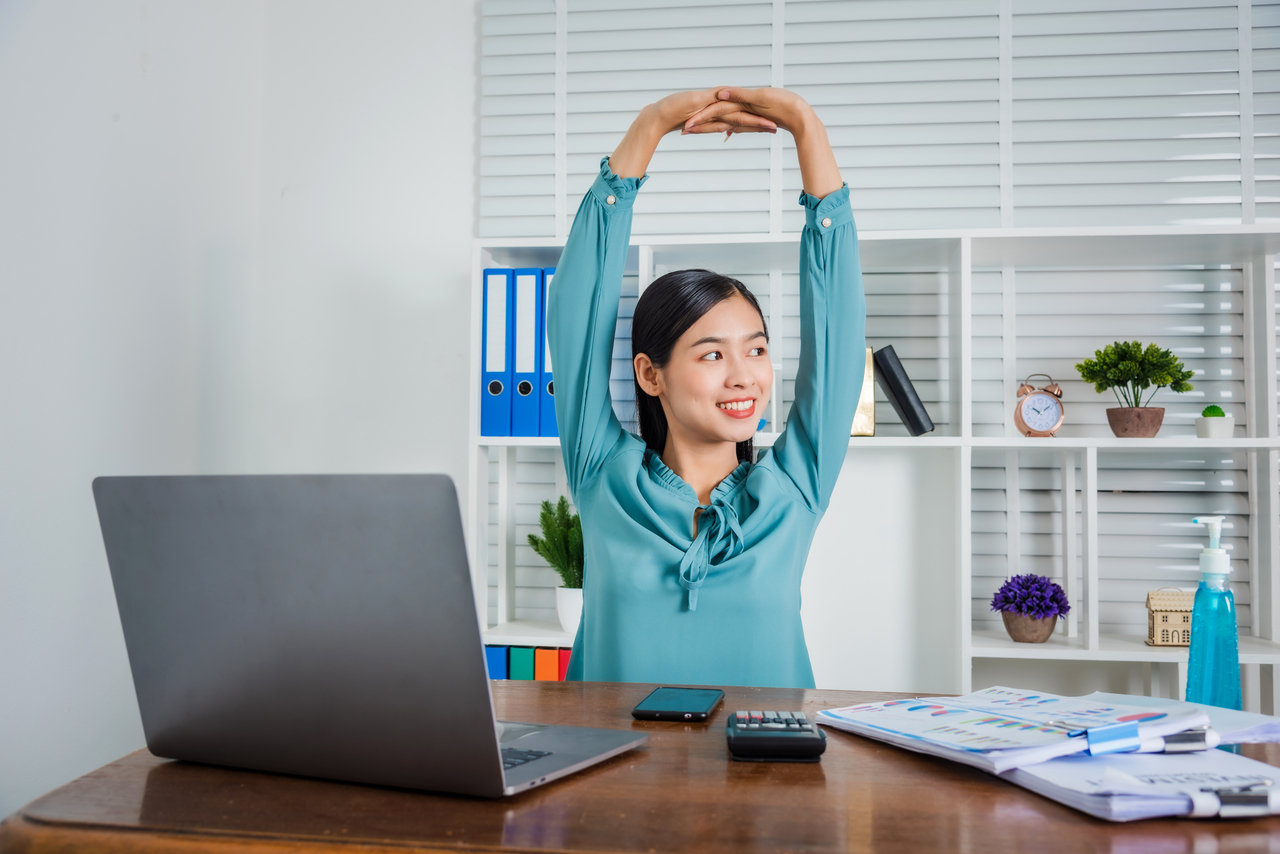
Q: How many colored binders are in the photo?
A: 7